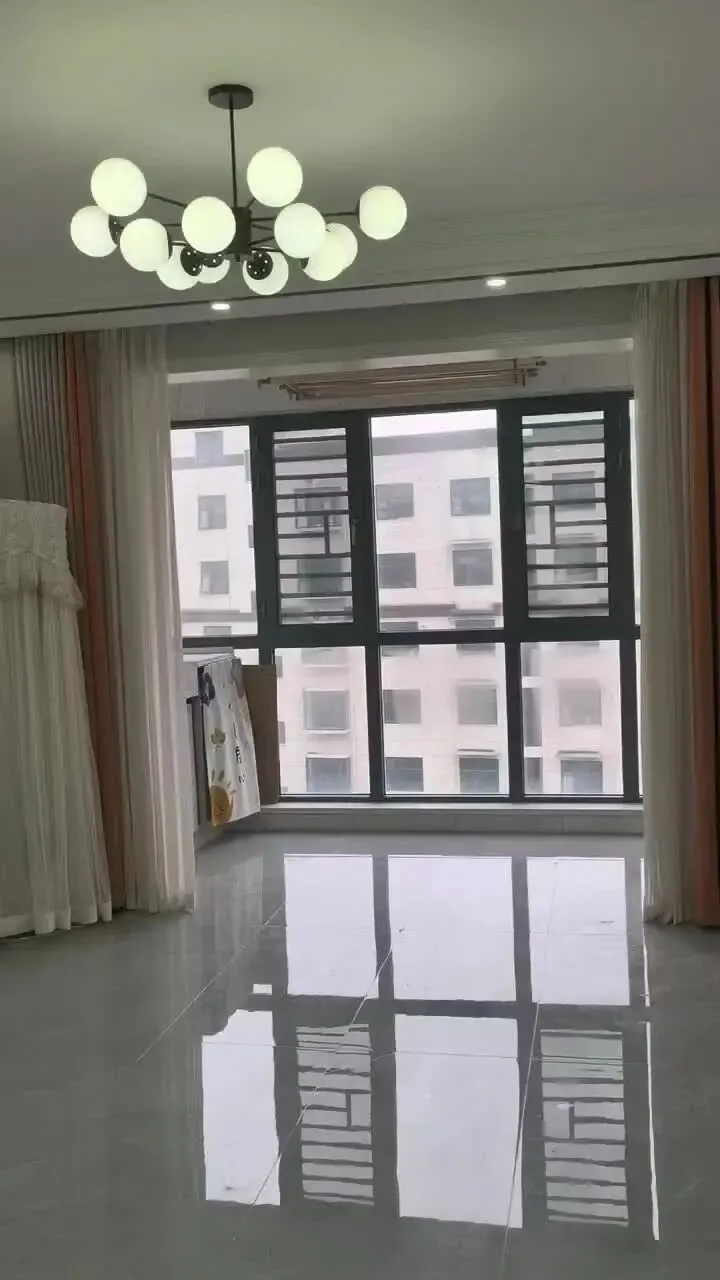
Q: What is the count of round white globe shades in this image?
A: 12